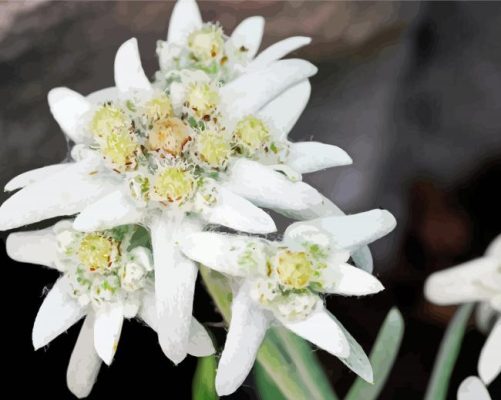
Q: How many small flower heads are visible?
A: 11